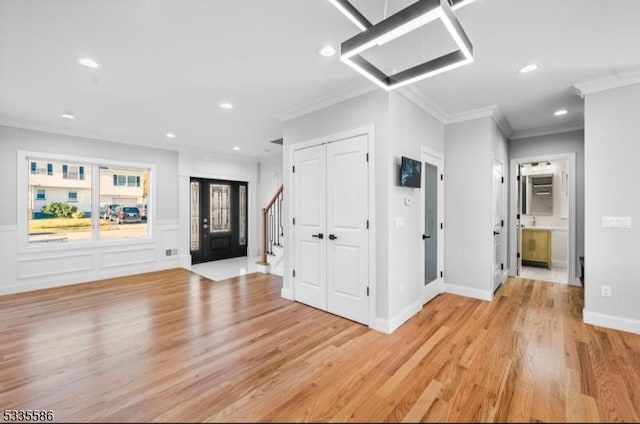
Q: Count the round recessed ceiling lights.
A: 8